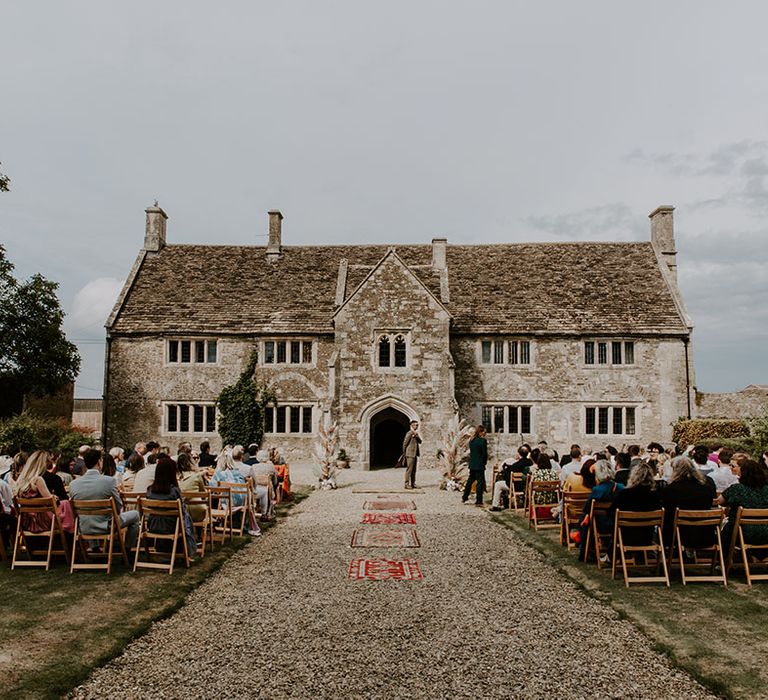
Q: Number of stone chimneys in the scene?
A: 4